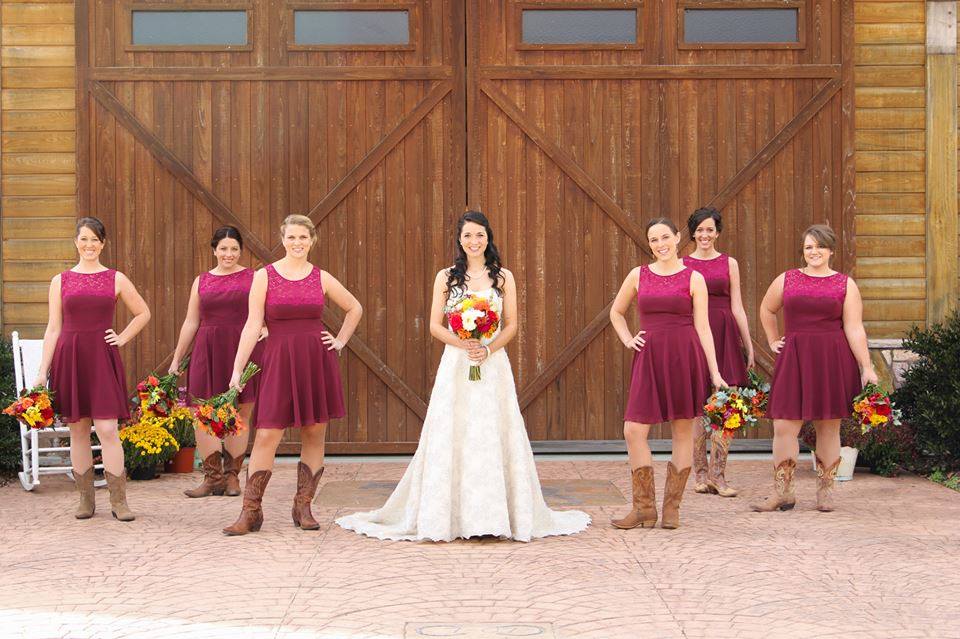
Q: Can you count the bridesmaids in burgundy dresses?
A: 6